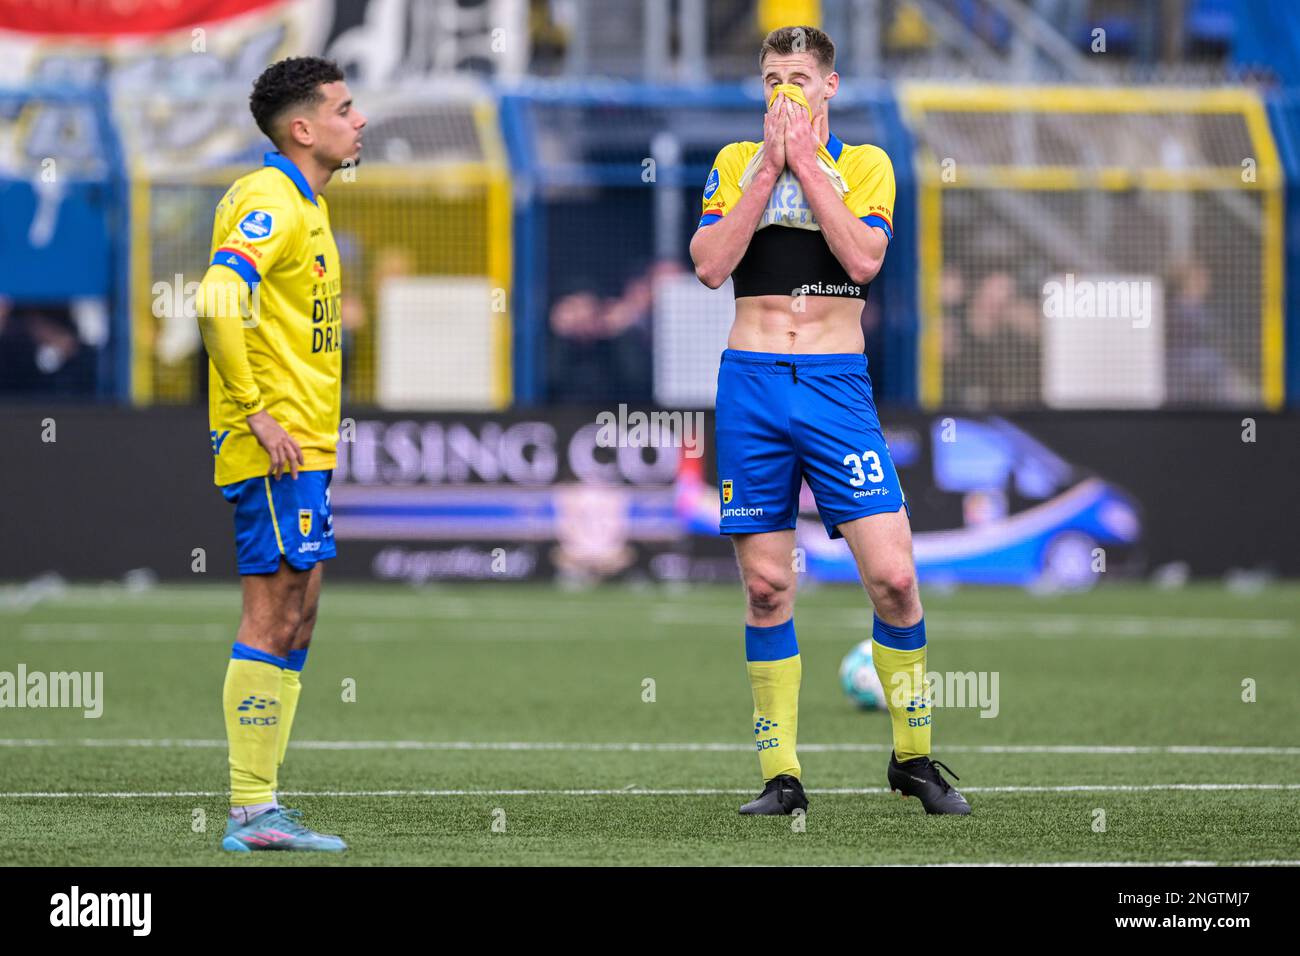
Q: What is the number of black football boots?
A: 2